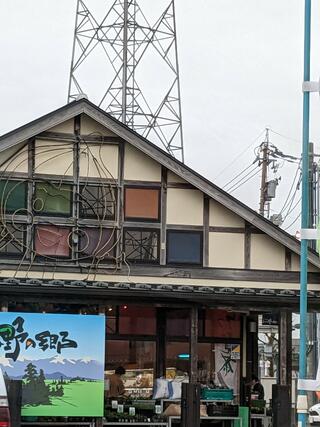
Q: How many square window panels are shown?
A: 9